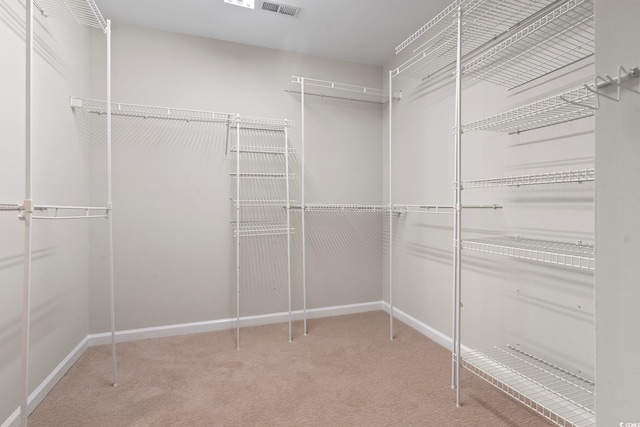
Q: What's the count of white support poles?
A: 8